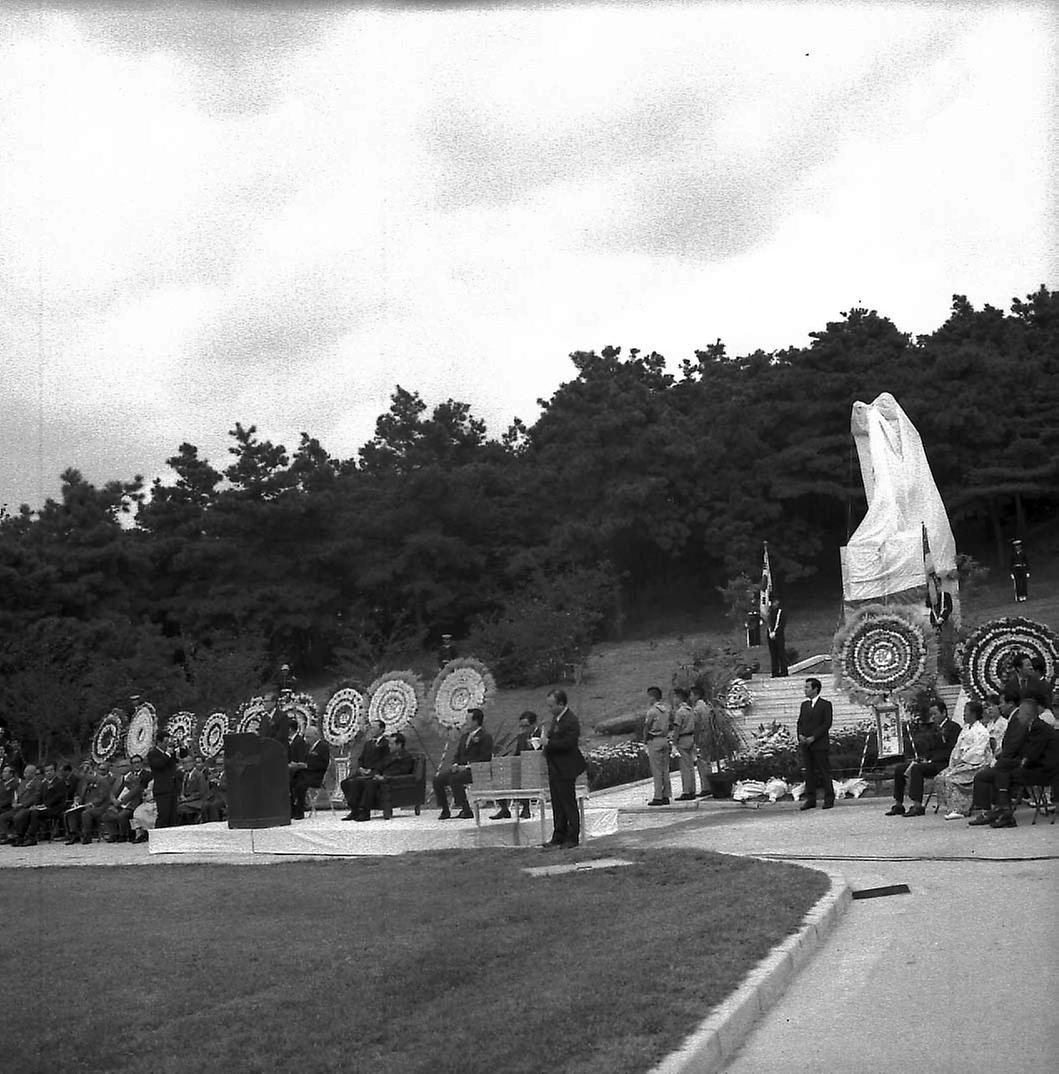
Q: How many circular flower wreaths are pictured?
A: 11